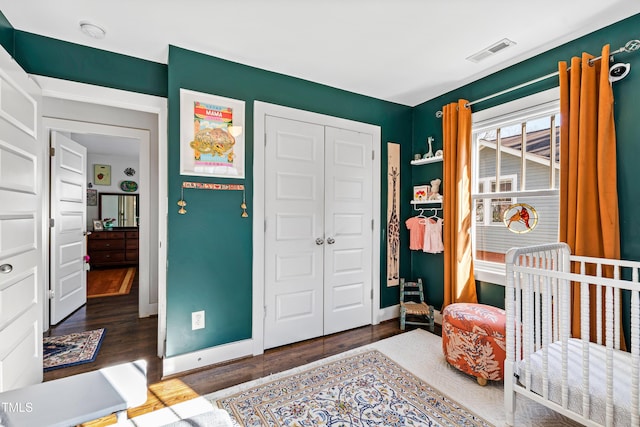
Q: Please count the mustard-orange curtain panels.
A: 2